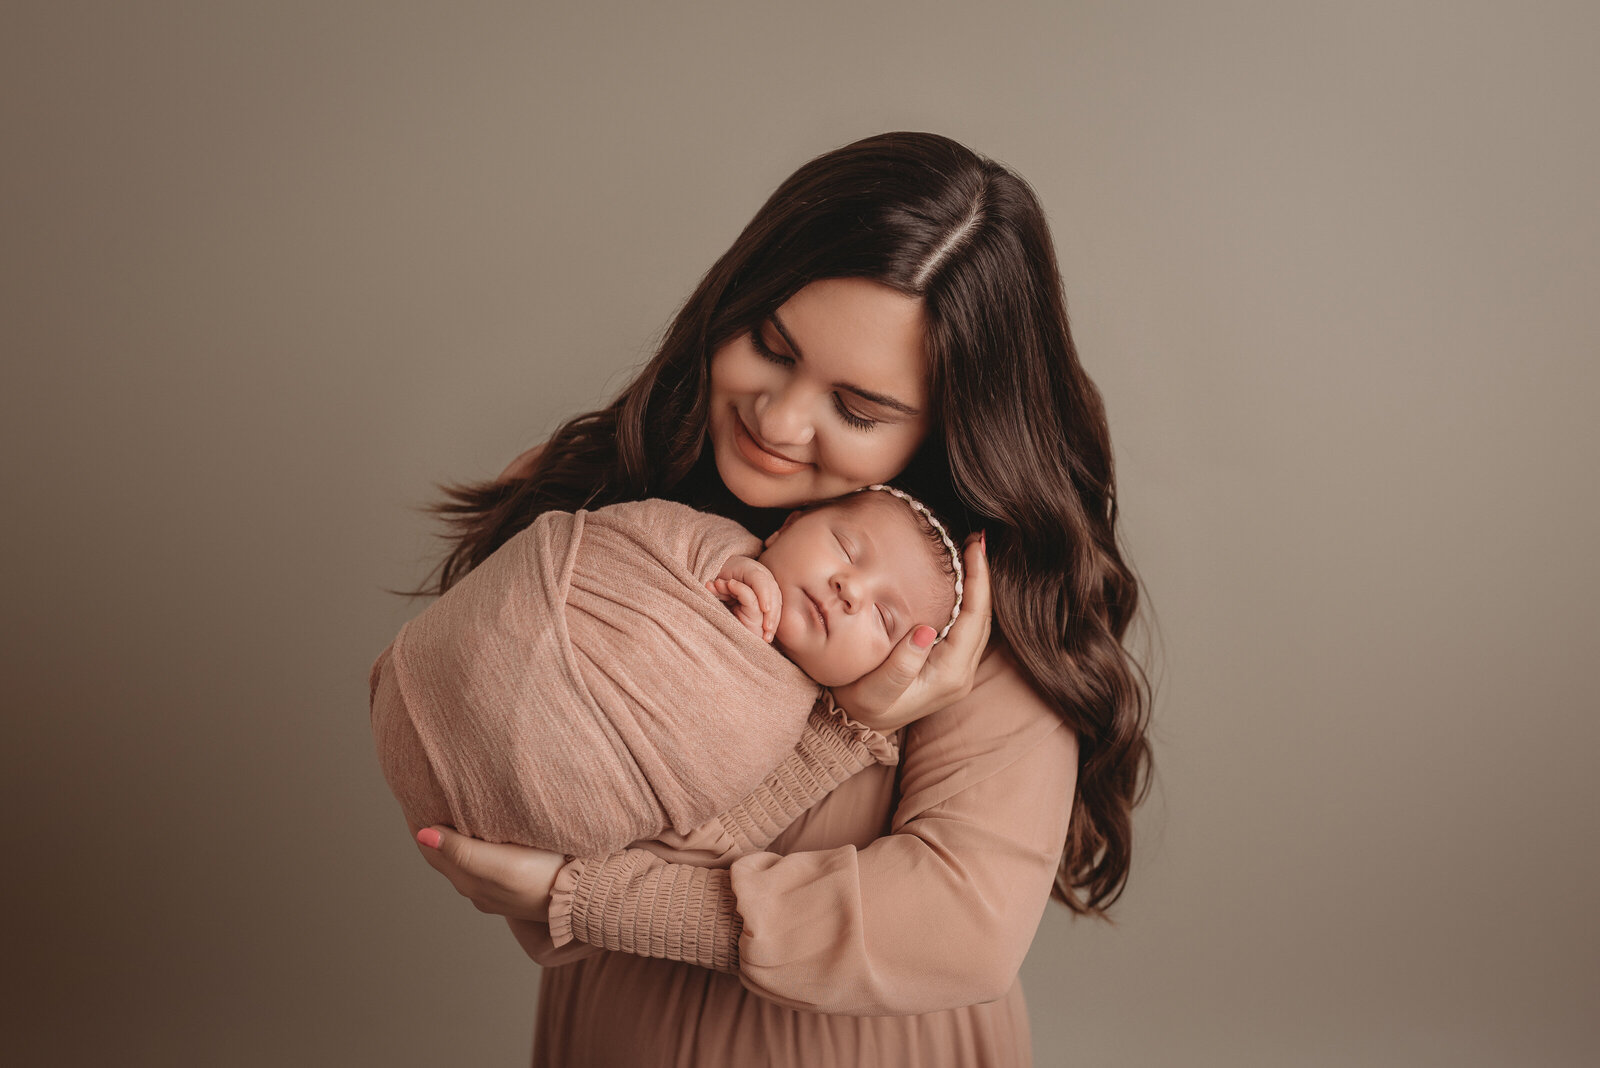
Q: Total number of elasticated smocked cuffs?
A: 2